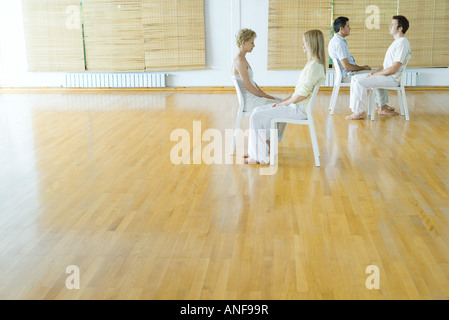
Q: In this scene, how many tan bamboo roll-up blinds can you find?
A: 6